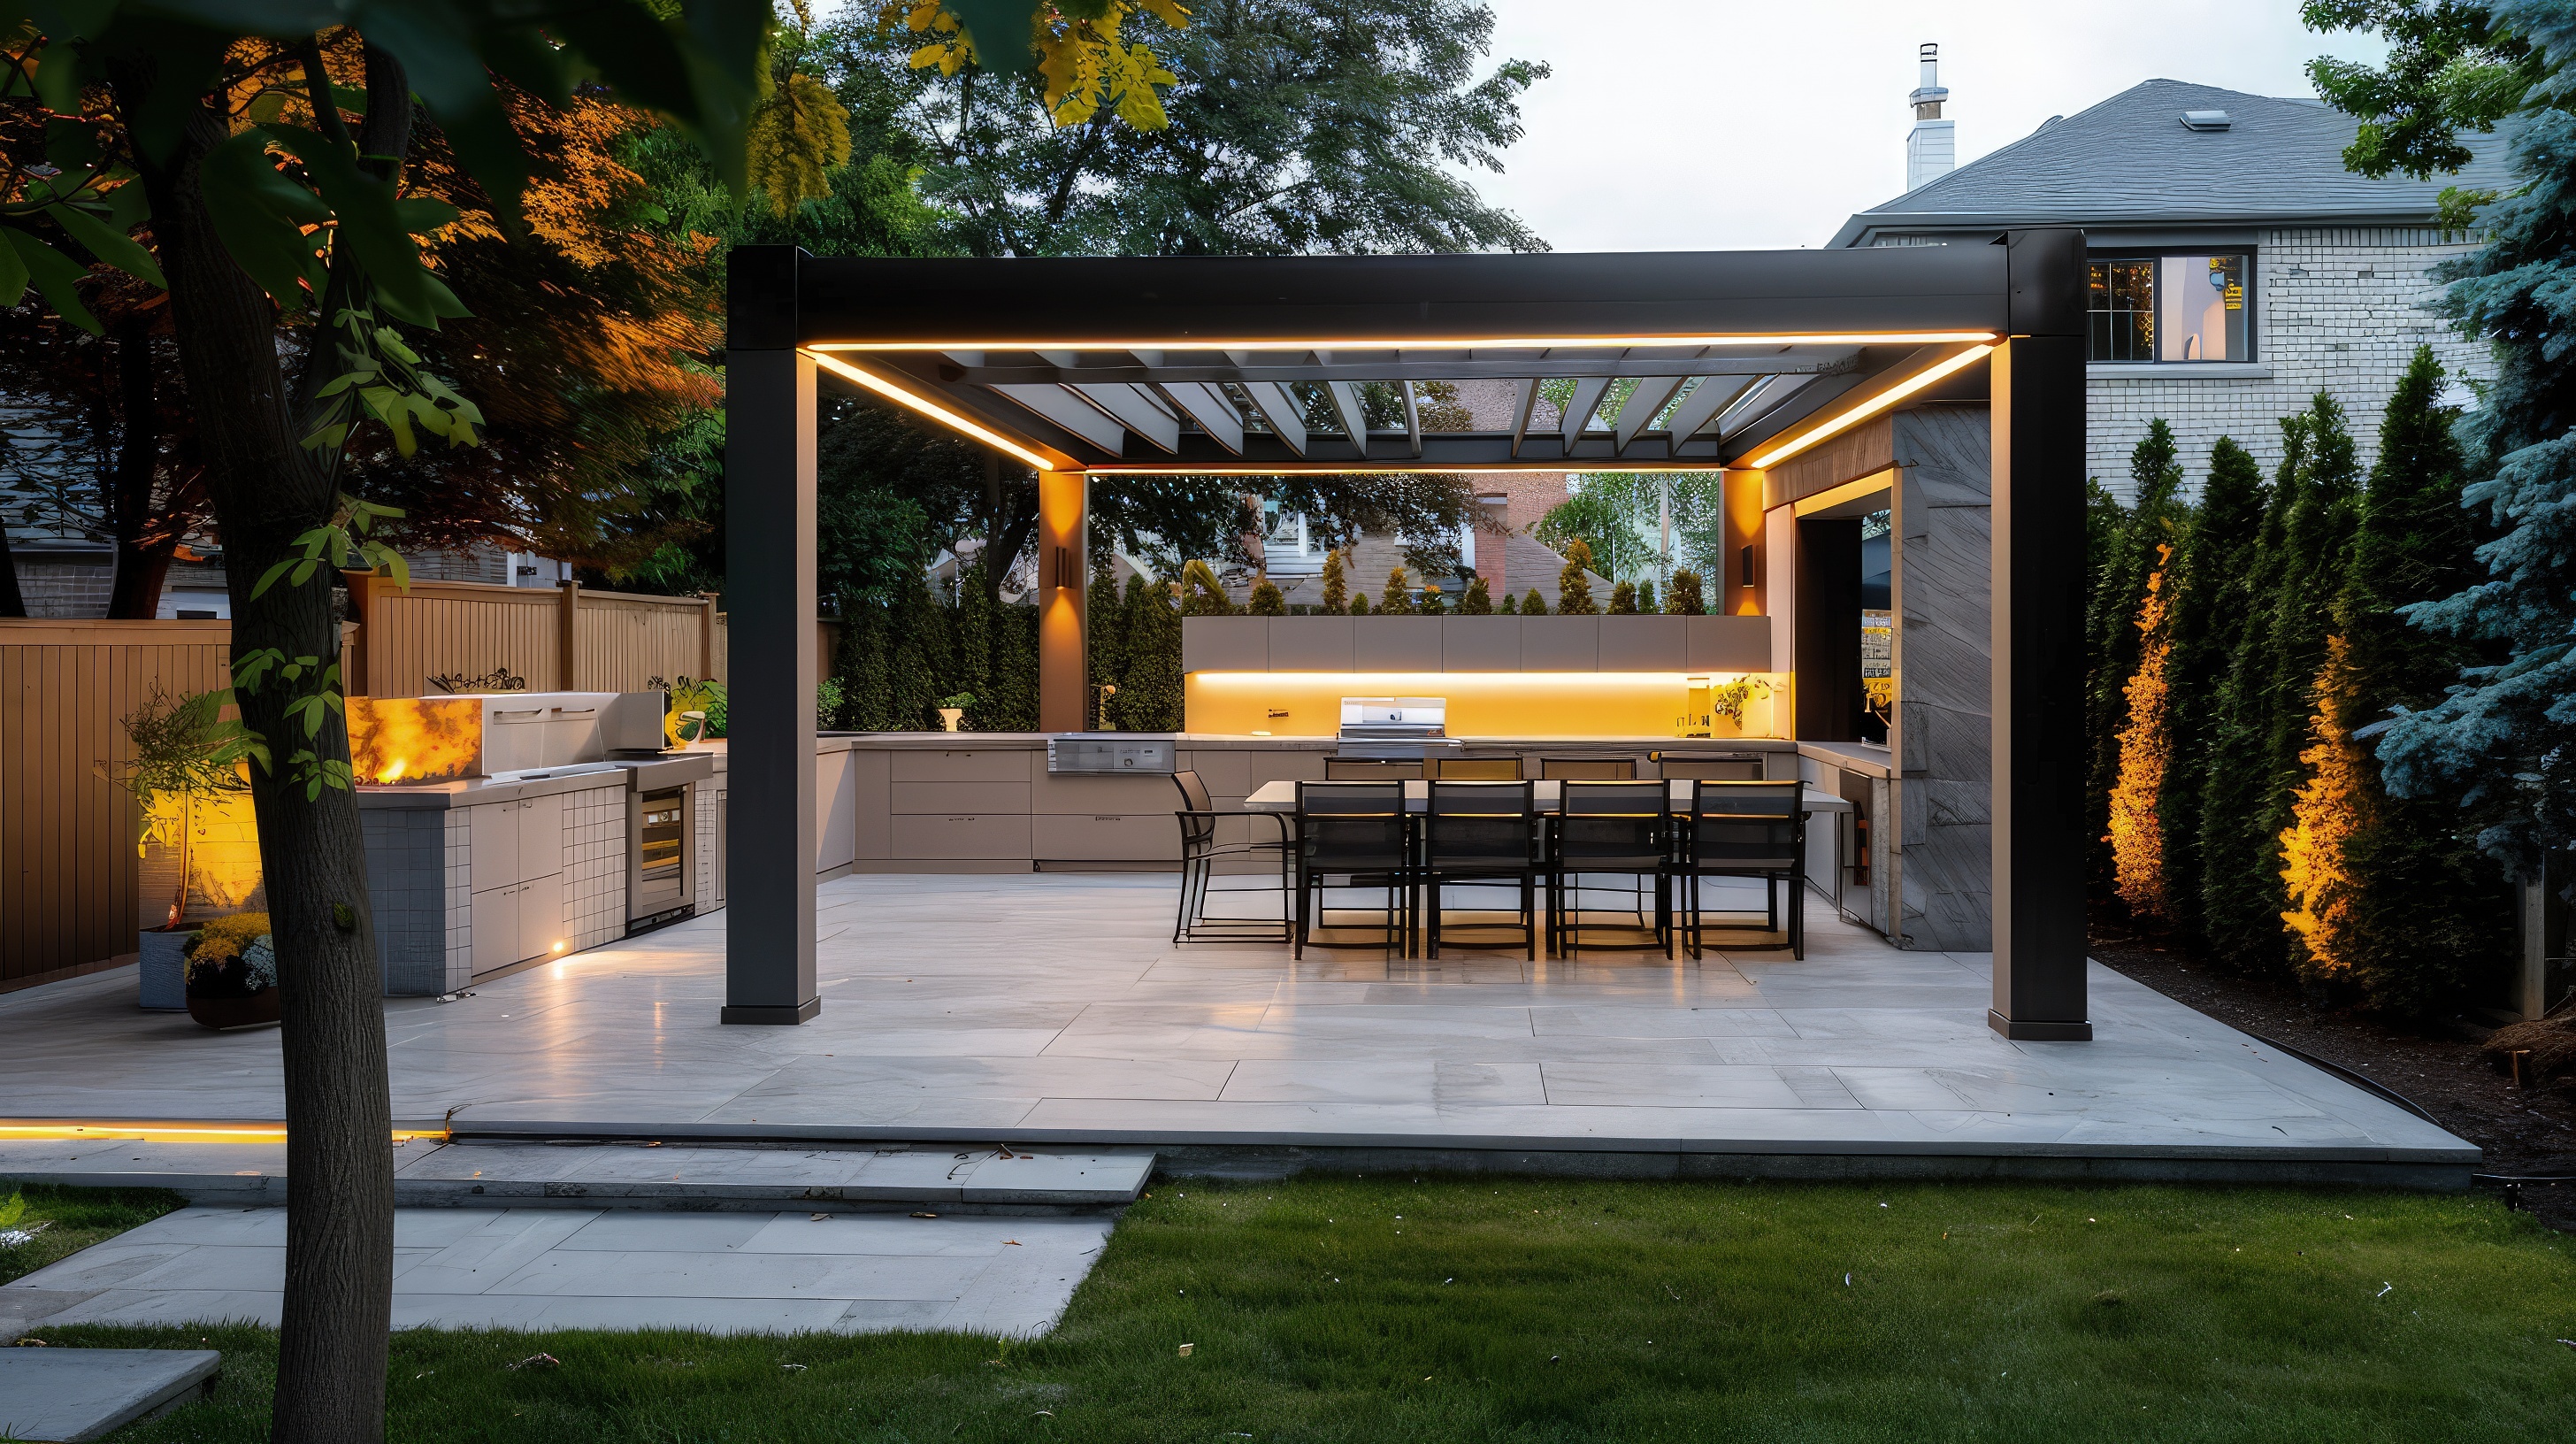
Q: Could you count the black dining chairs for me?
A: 9